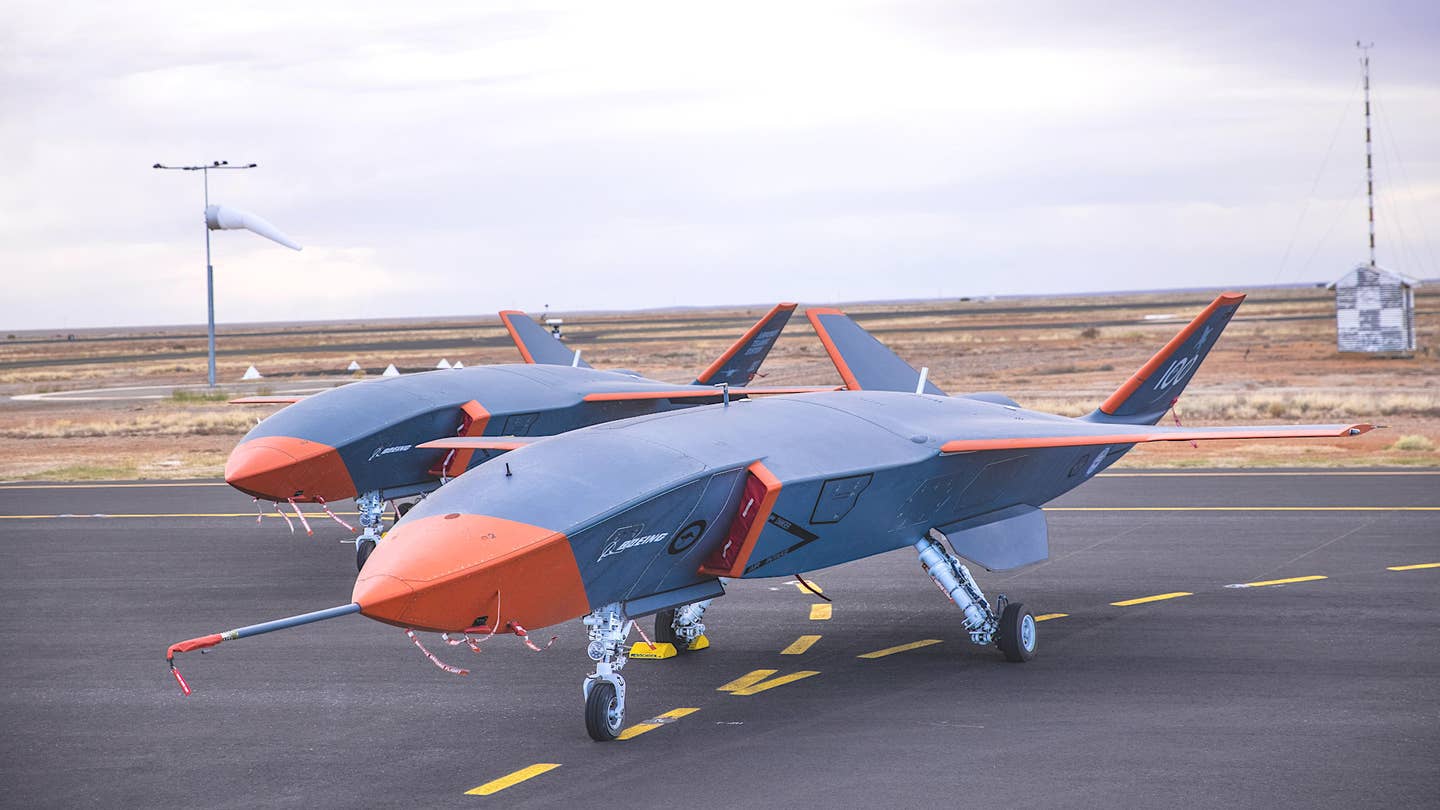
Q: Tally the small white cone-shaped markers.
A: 5